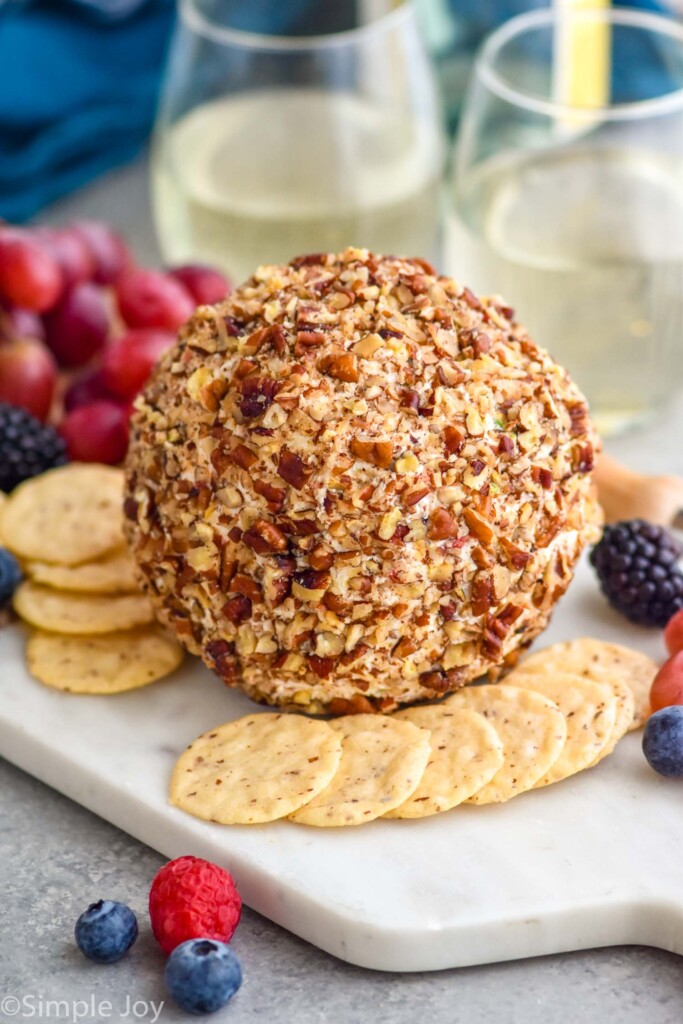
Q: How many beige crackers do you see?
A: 11